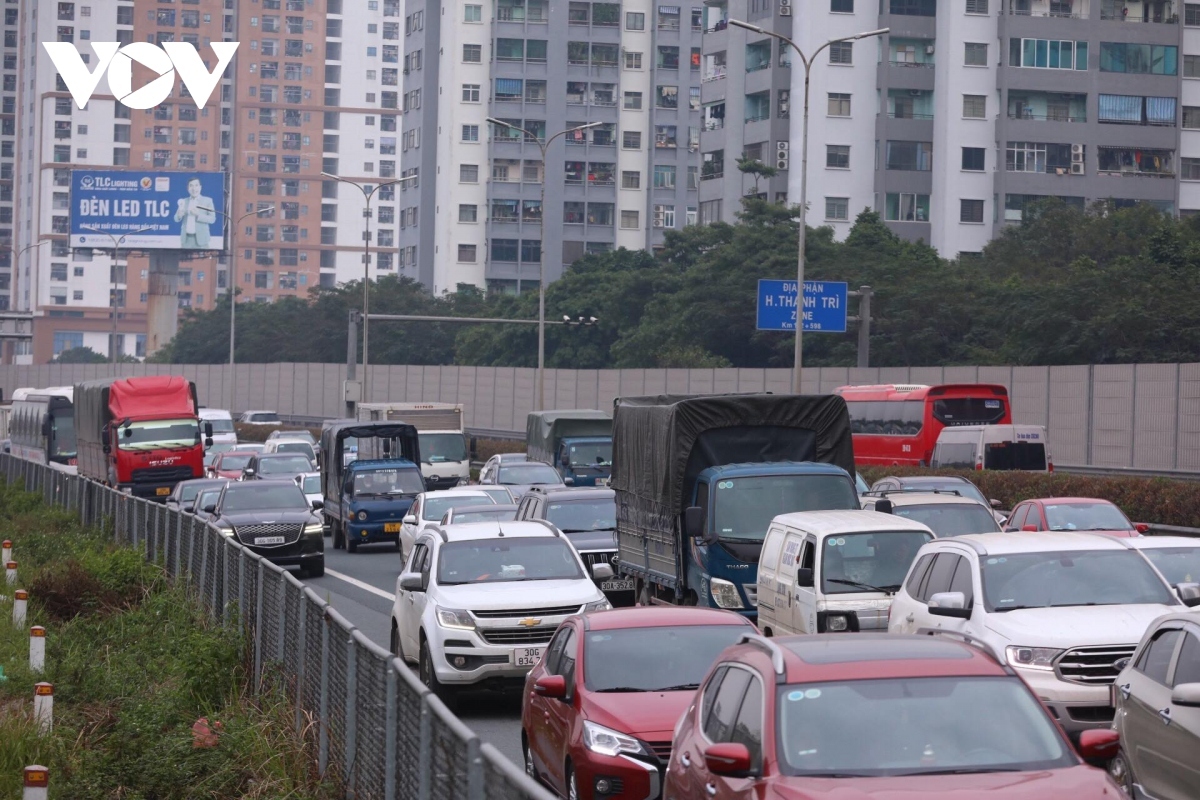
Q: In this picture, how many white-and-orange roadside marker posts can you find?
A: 6